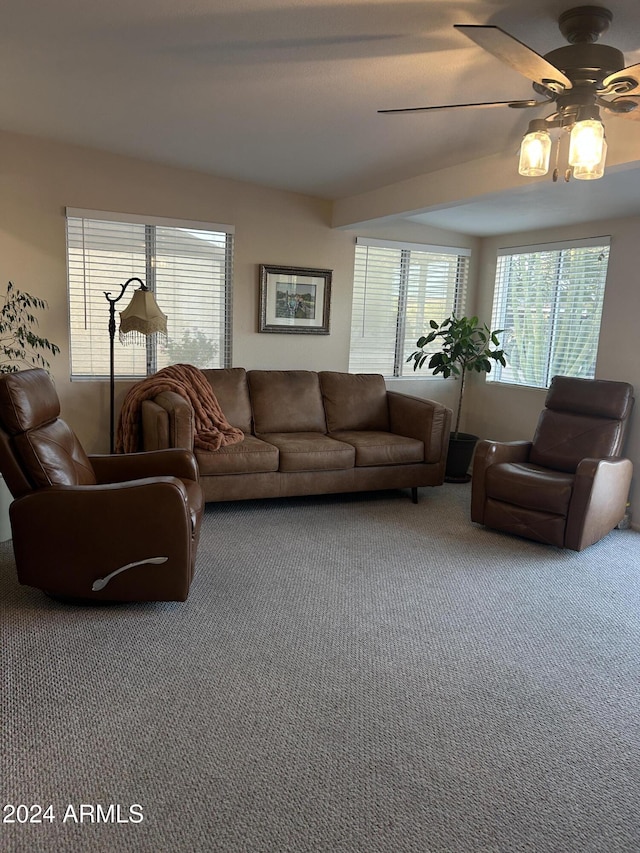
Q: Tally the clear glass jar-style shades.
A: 3